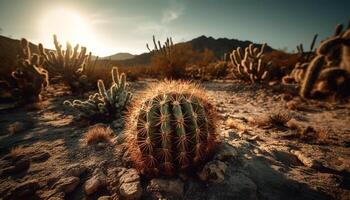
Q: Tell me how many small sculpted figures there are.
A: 0